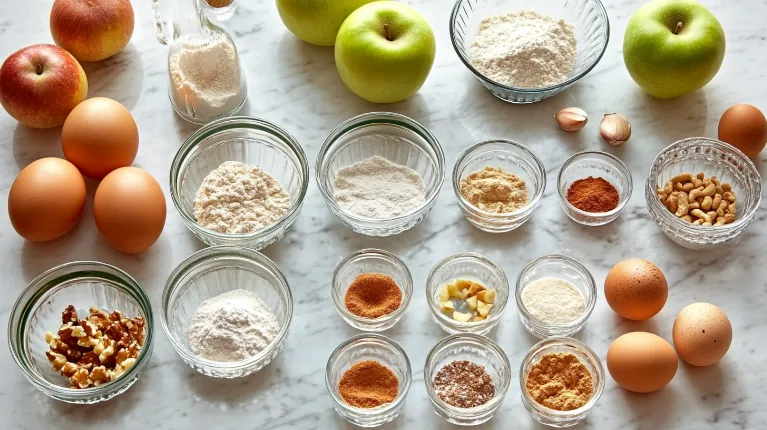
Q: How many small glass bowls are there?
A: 8